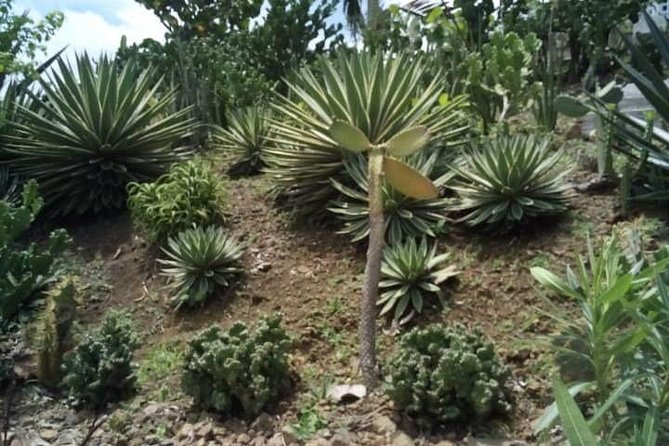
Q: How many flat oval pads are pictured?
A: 3